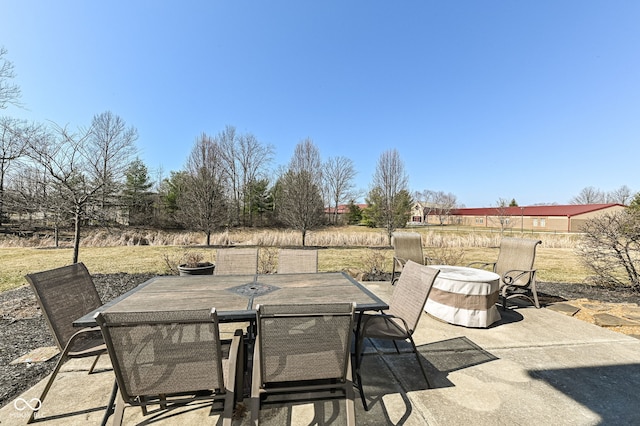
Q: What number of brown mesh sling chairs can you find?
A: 8